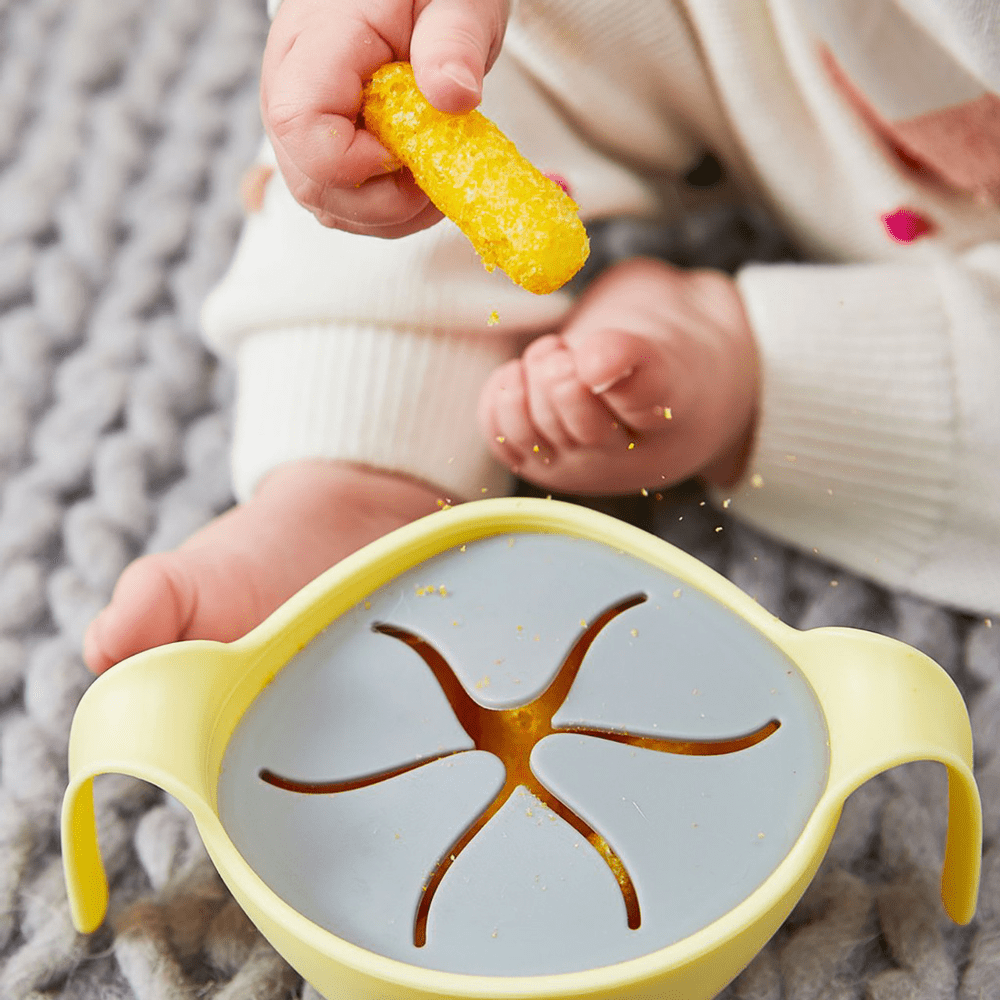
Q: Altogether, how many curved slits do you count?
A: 6